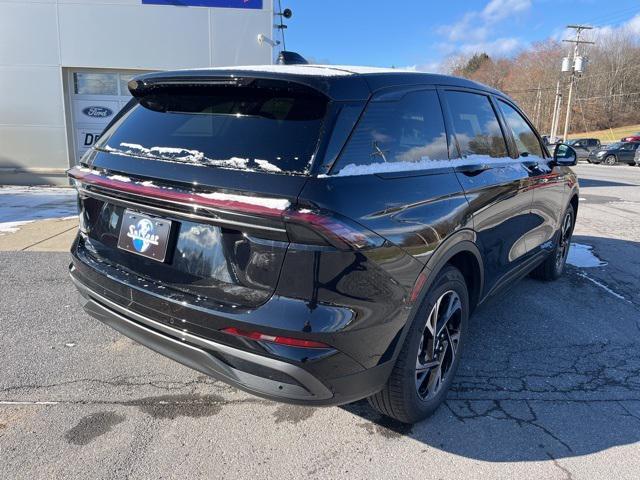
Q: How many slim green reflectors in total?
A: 0